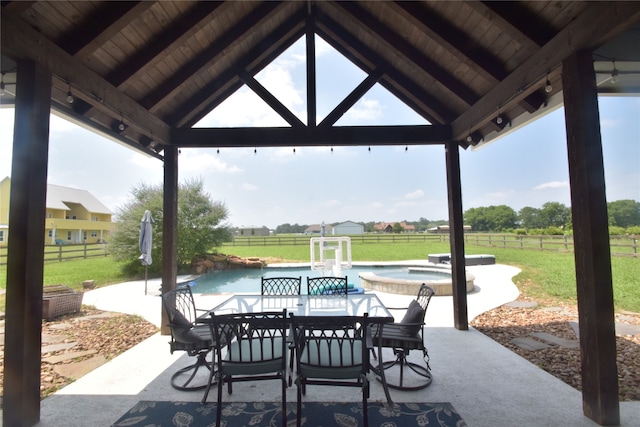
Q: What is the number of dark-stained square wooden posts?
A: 4